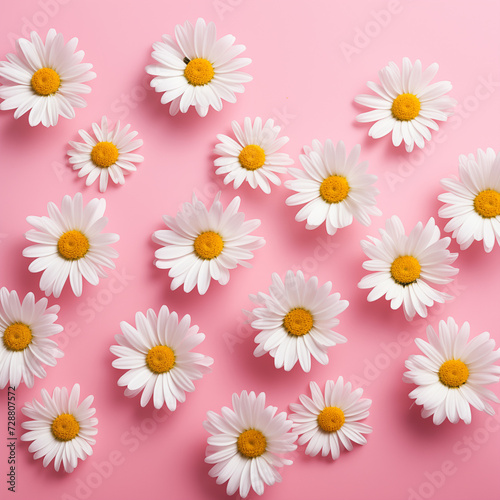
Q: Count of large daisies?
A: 13